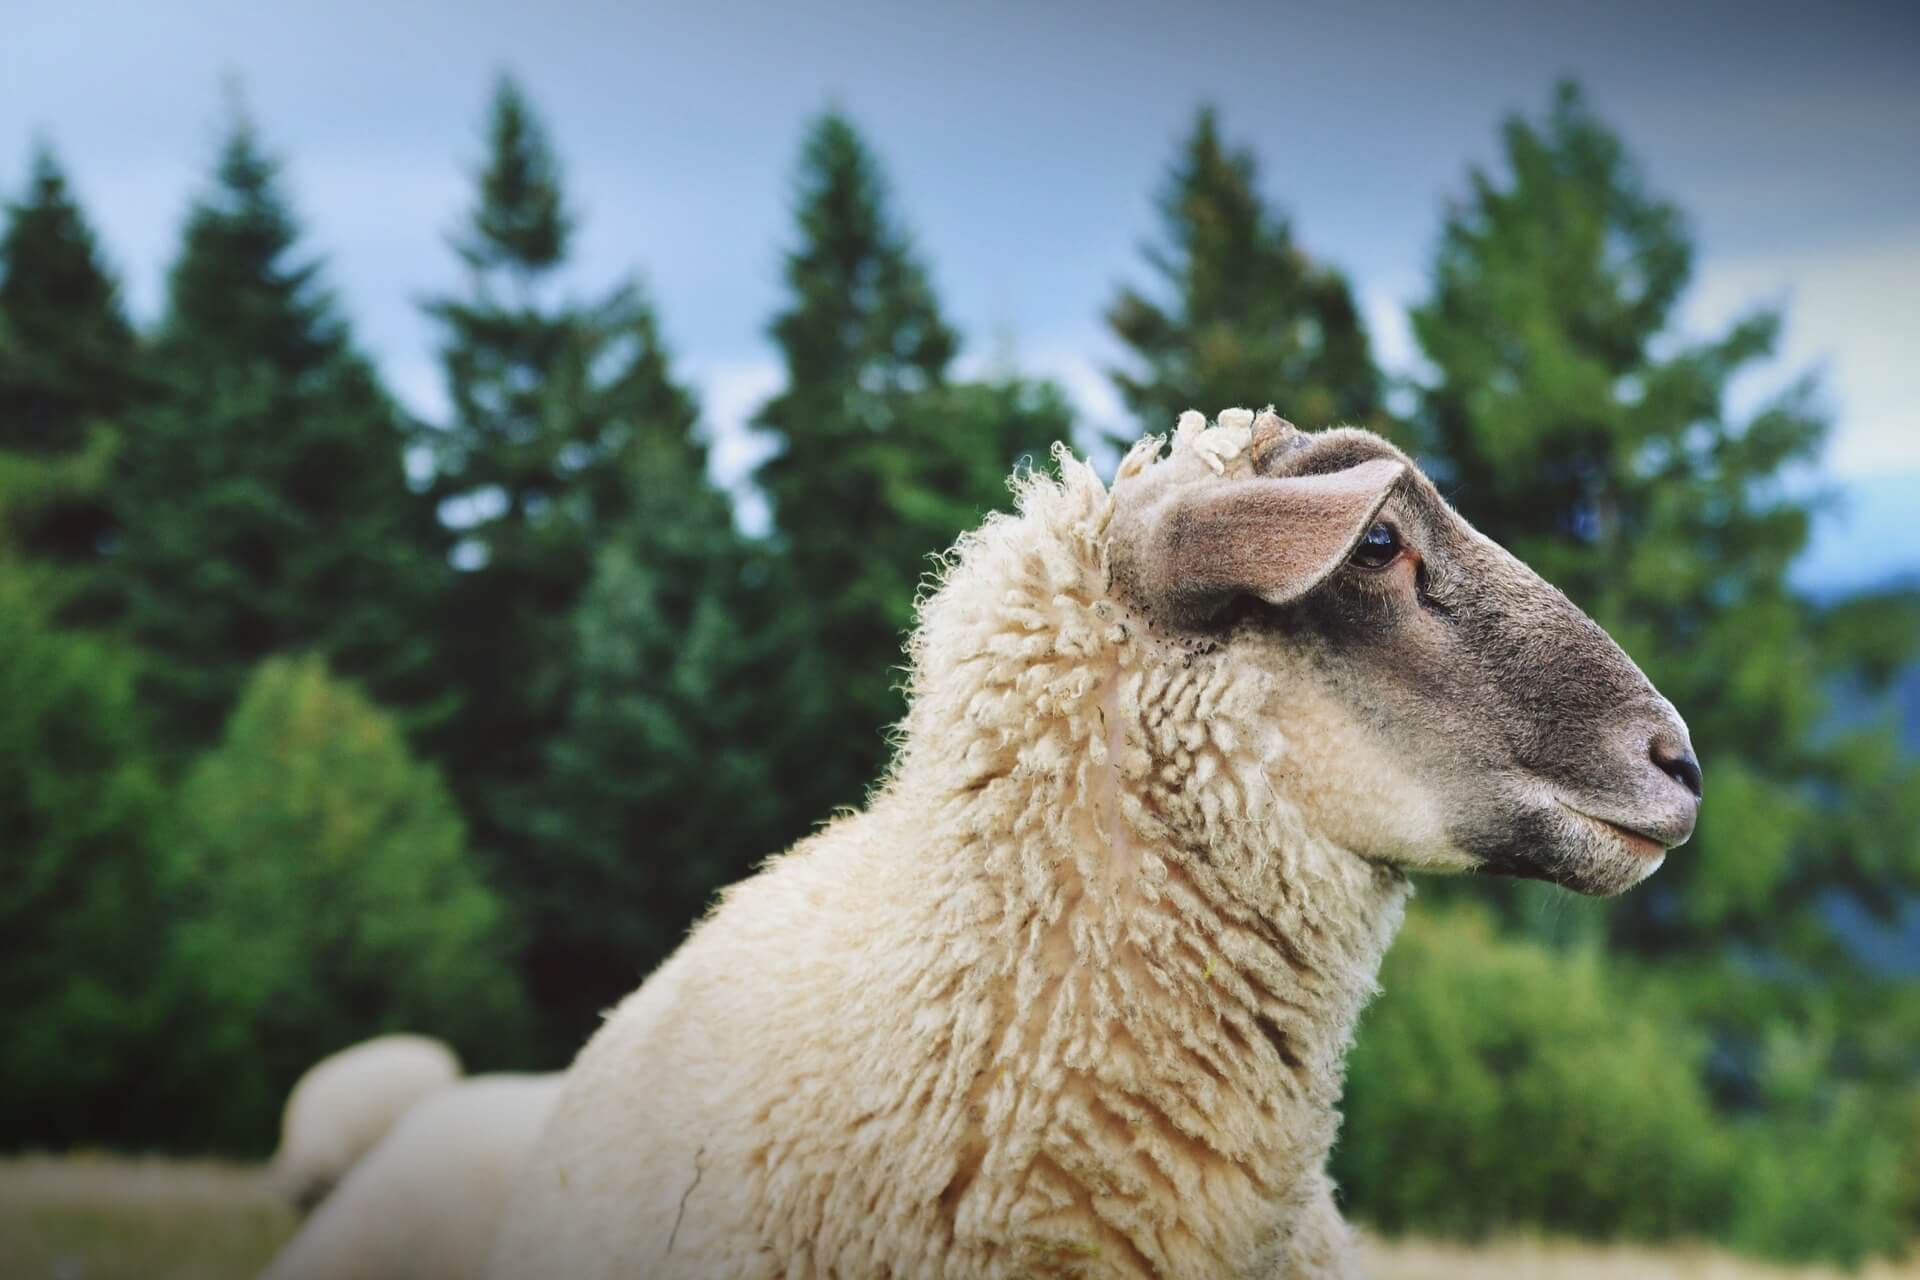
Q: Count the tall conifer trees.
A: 6